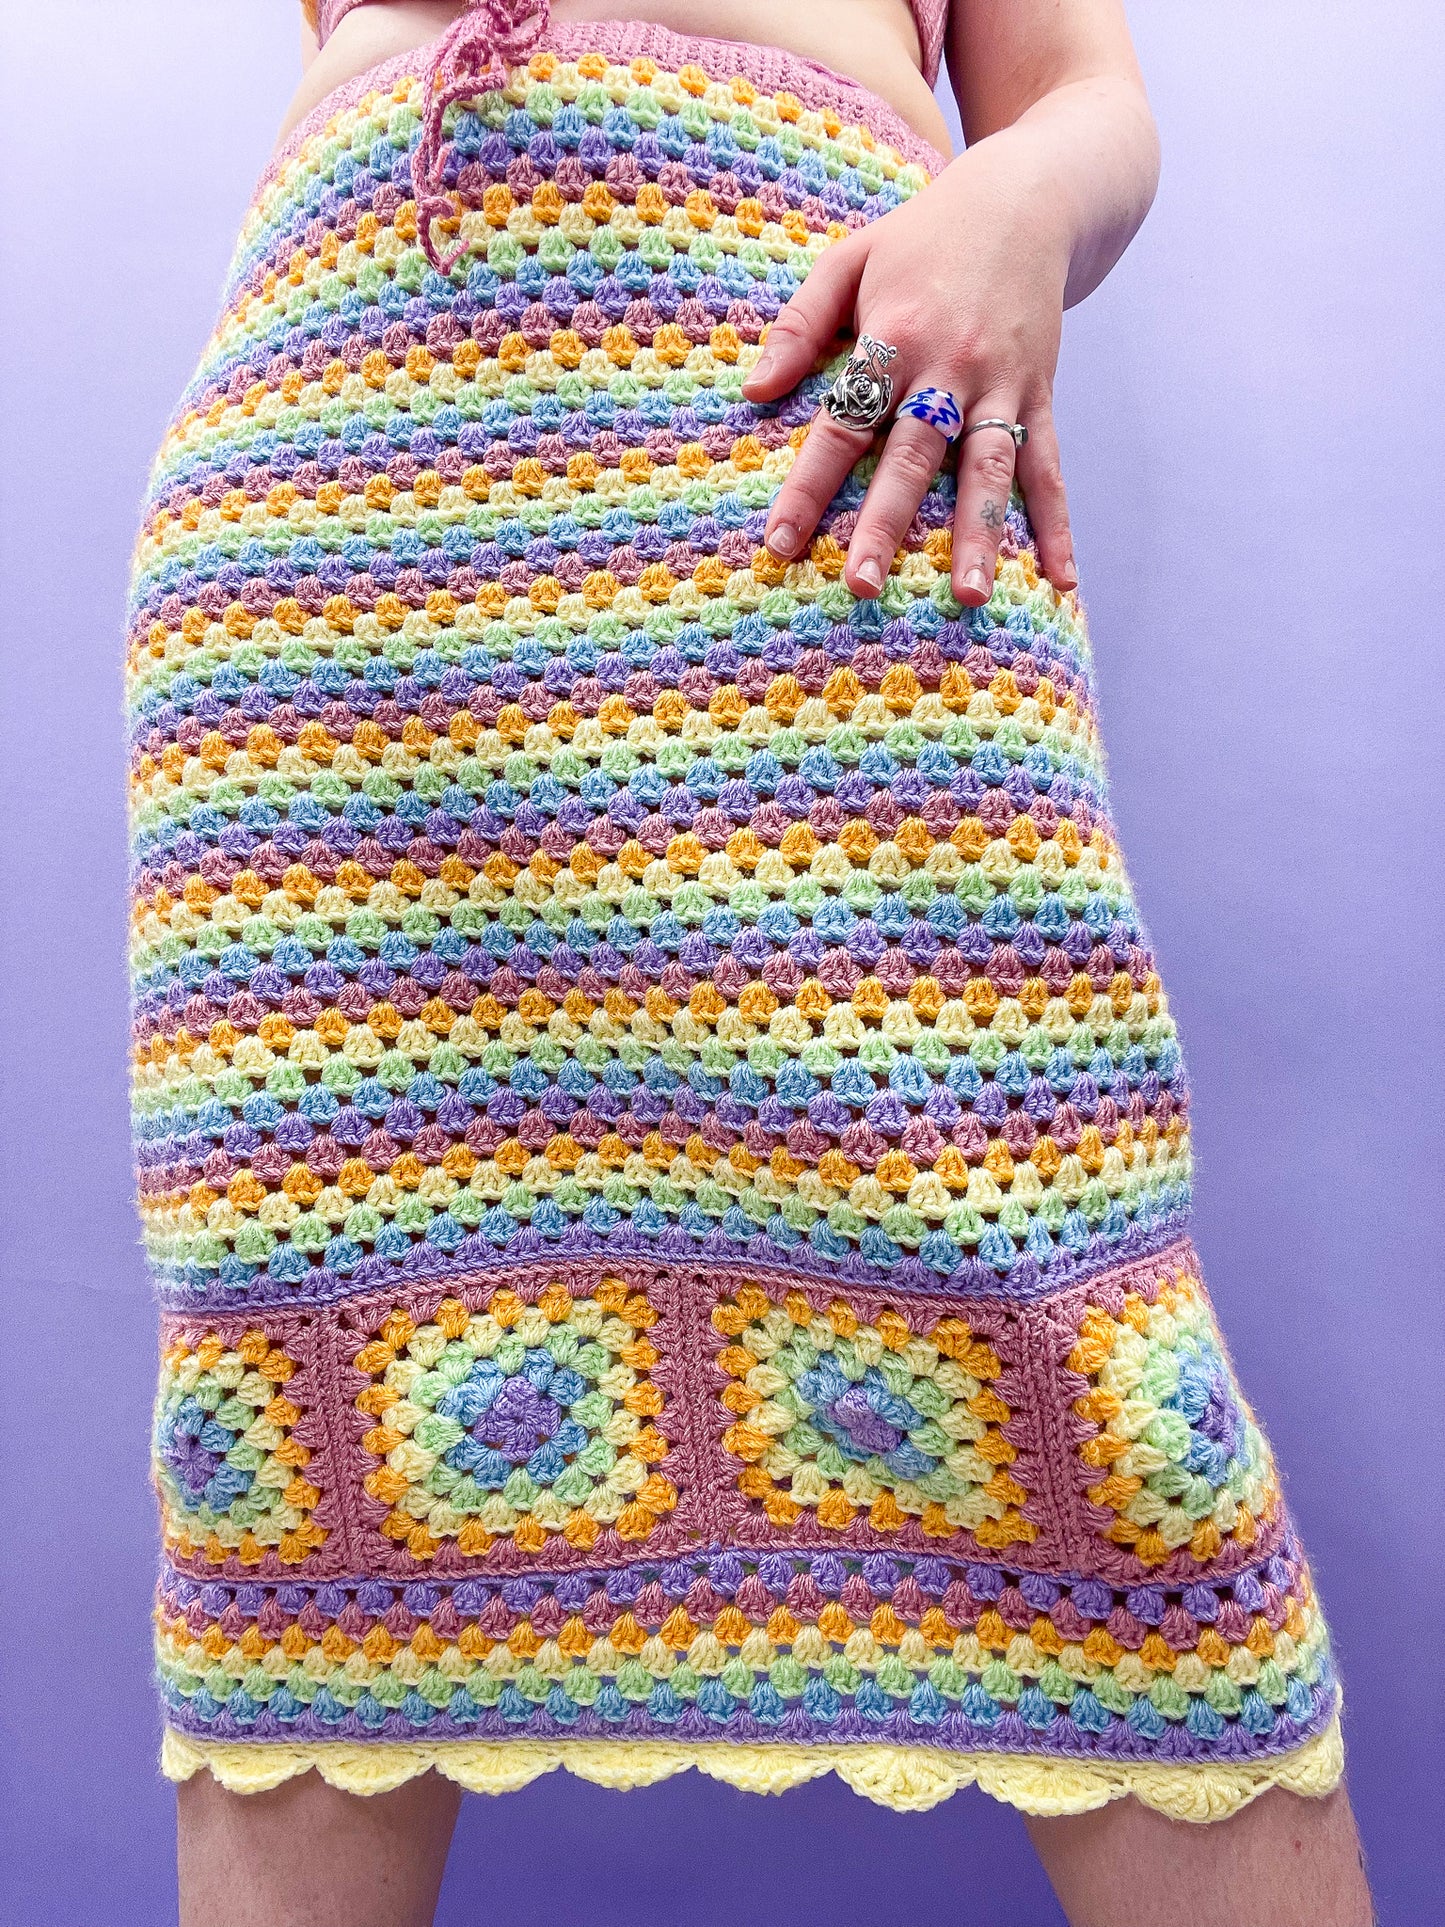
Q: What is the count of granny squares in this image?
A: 4